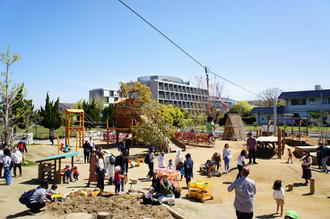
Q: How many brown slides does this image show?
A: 1